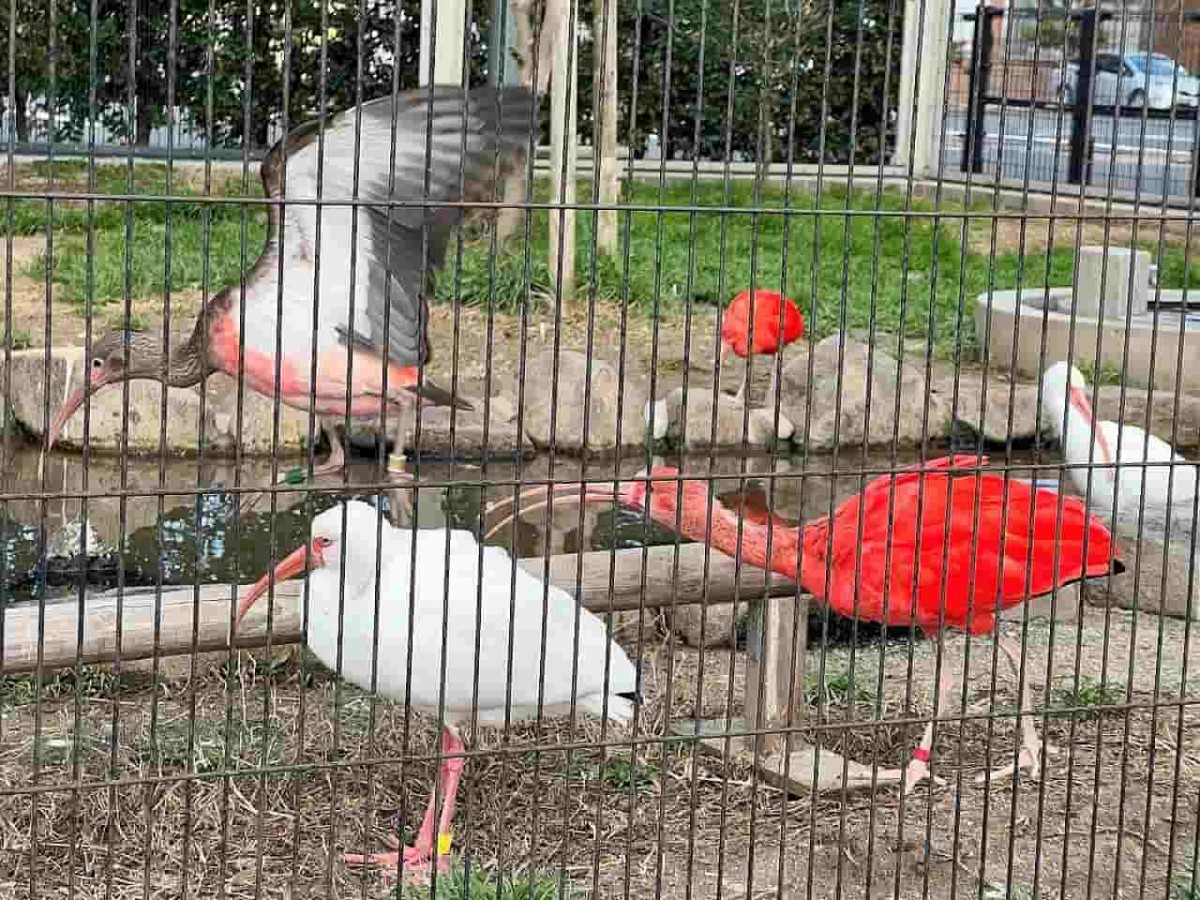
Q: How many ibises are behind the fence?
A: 5